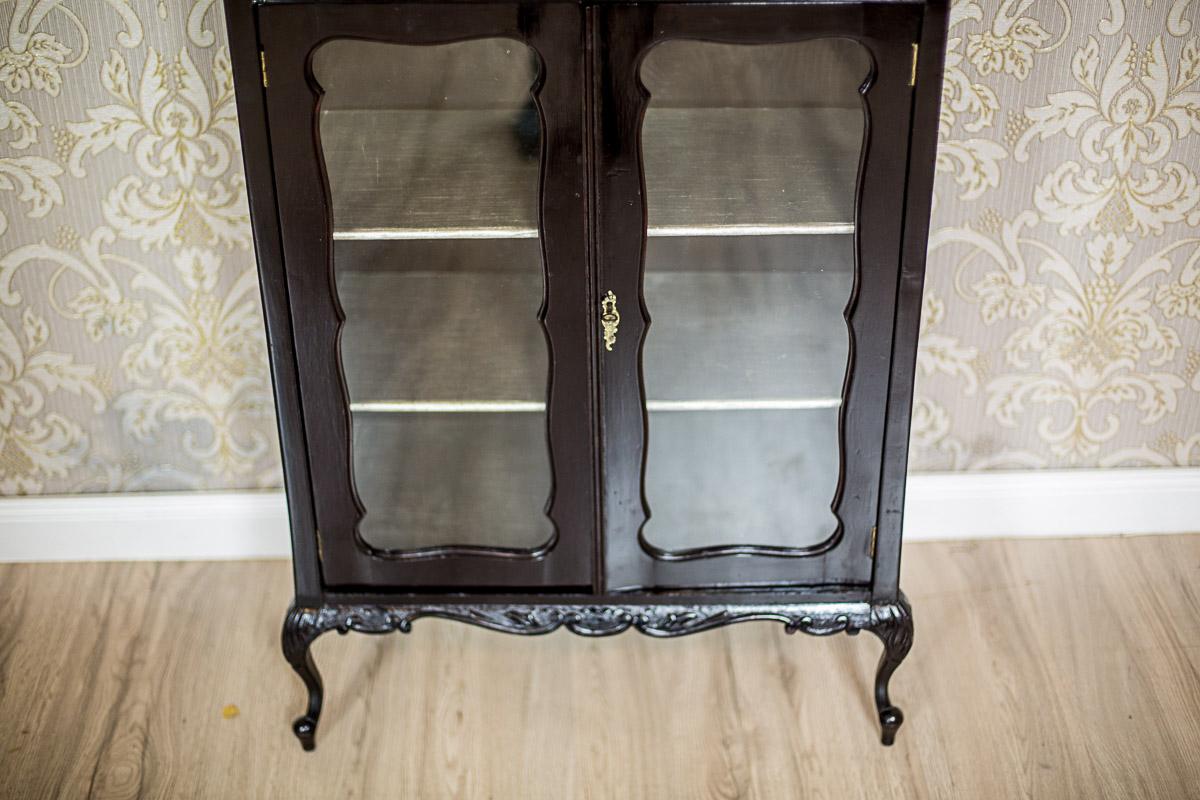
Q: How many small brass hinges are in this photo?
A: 4